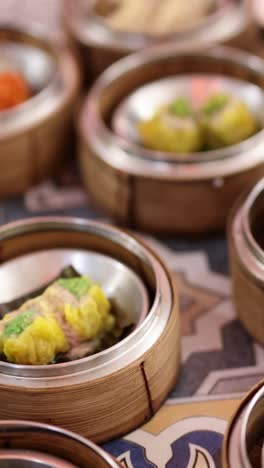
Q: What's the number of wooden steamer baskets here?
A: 7